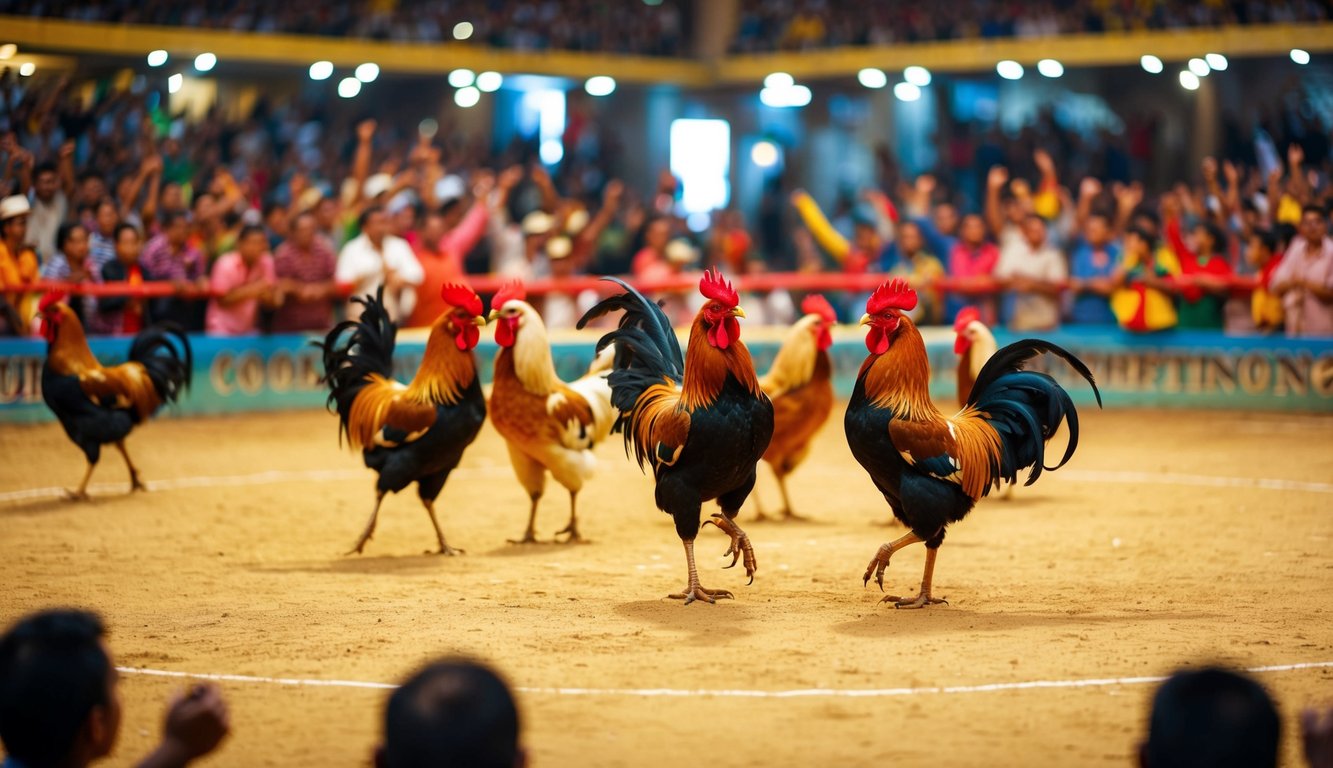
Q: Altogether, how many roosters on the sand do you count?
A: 7